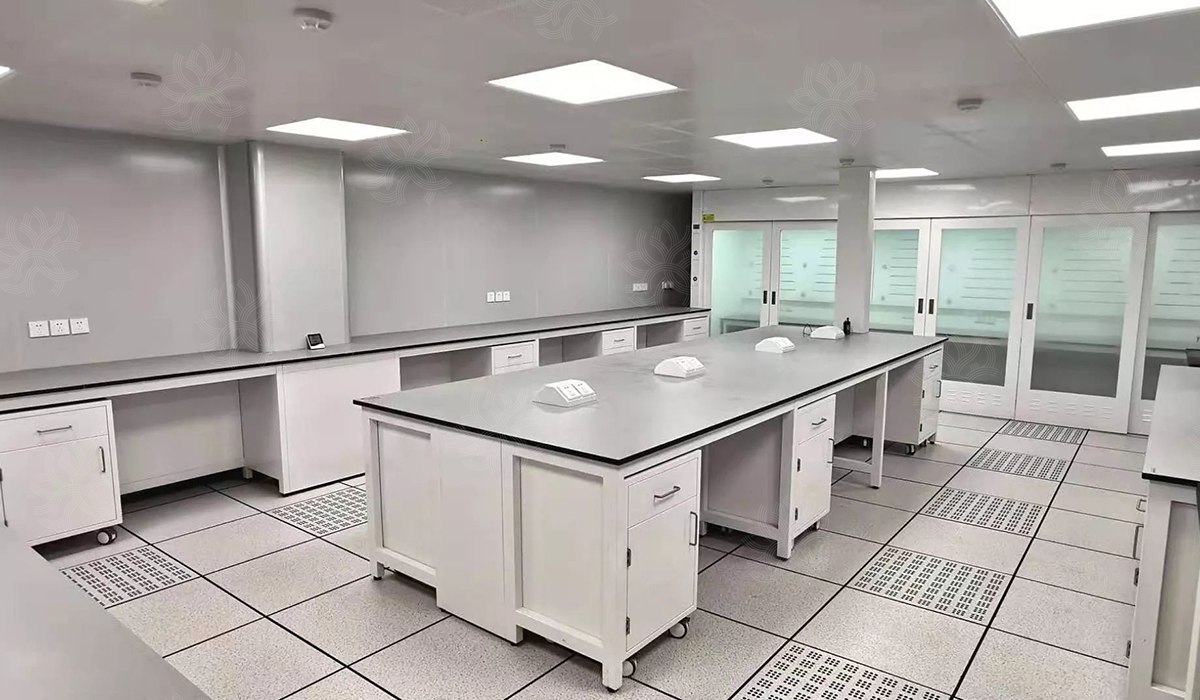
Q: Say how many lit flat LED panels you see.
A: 10